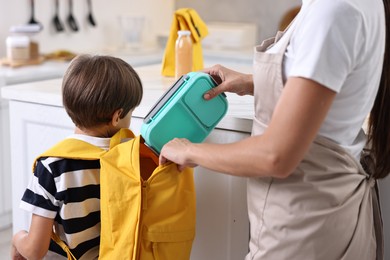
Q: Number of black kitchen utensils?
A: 4